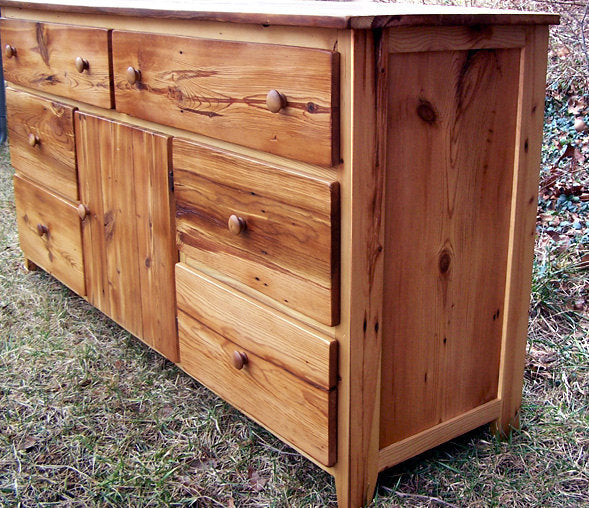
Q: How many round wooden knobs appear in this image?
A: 9